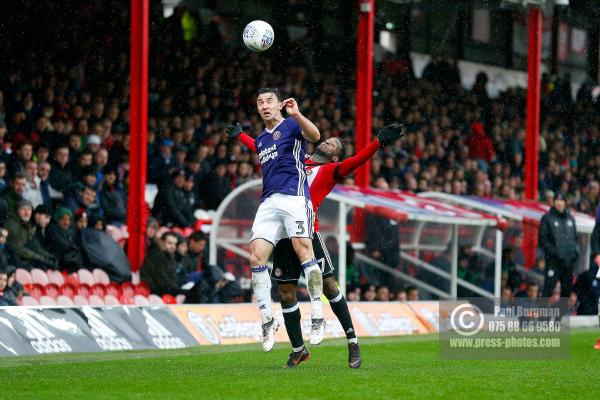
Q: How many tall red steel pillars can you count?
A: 3